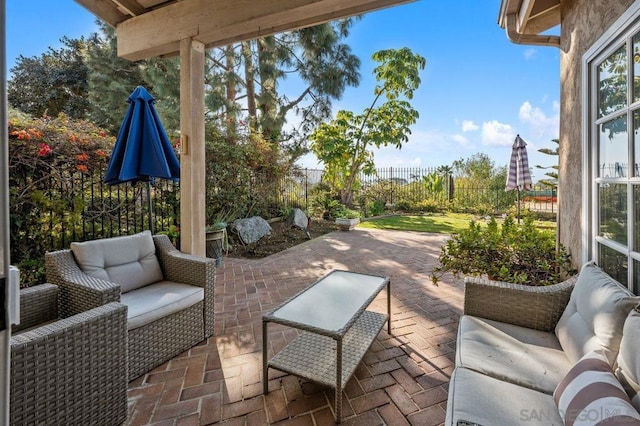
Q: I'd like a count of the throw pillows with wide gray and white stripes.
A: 1